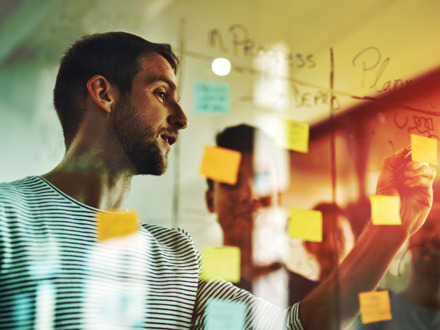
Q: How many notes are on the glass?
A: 10